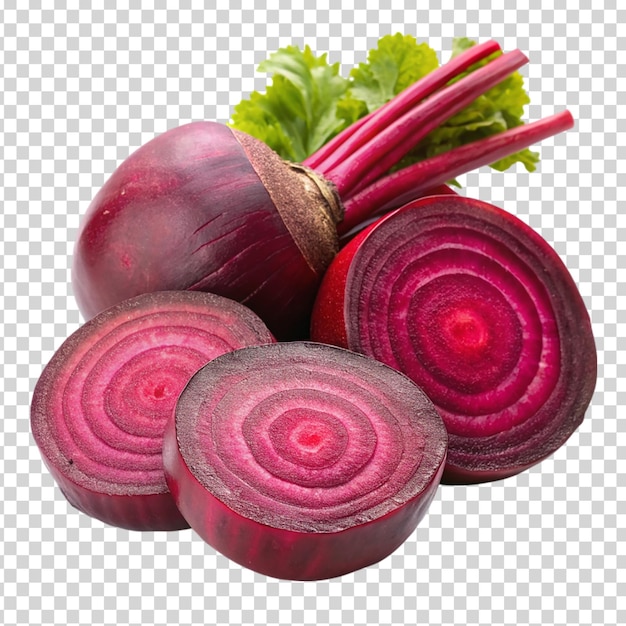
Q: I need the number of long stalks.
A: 3